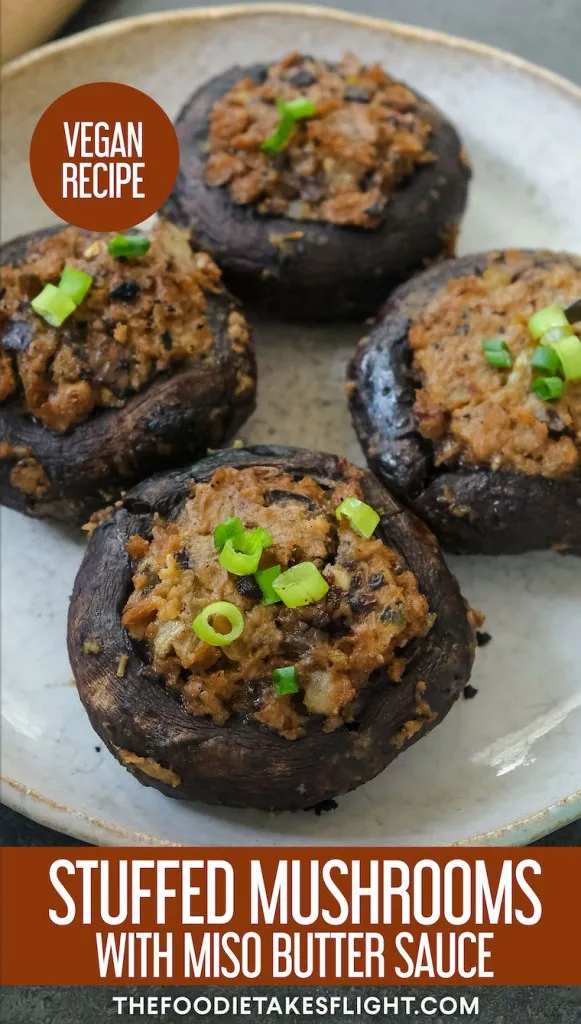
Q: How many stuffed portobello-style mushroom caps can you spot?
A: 4